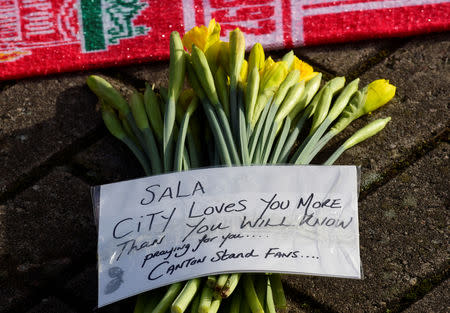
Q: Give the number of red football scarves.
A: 1